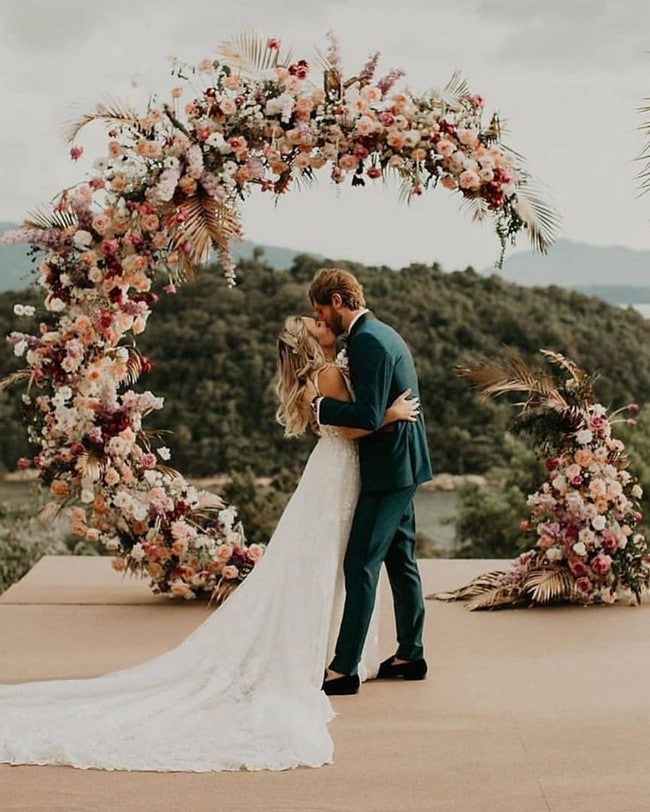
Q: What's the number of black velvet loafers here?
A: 2